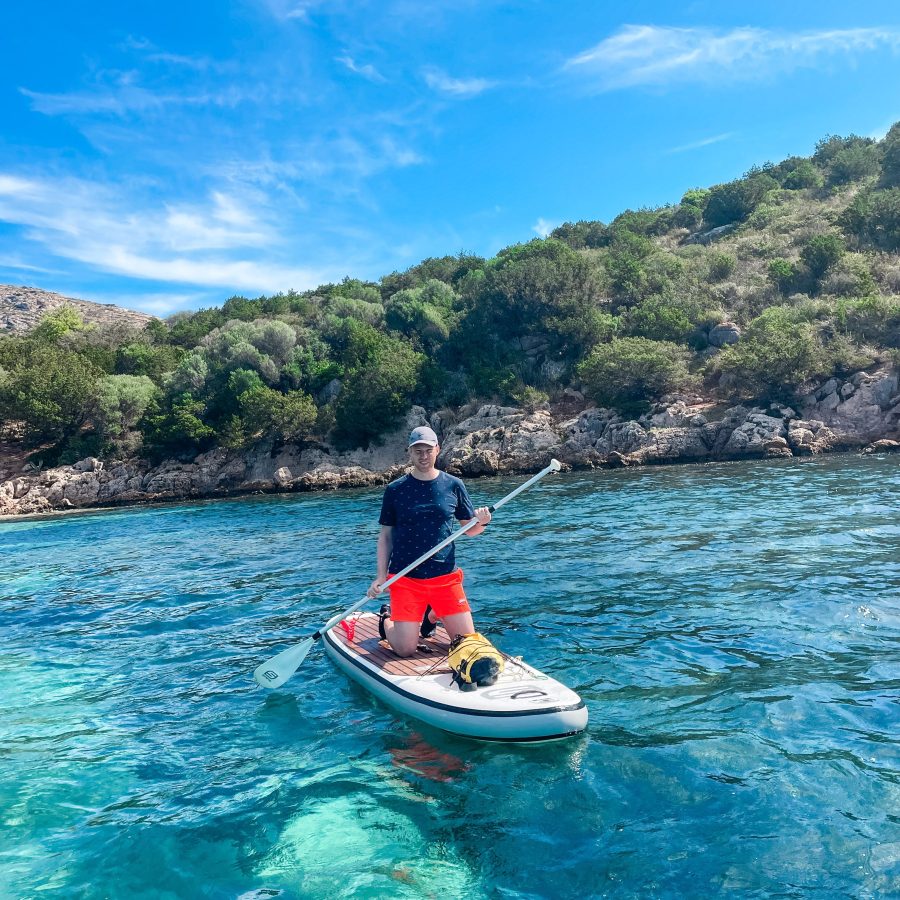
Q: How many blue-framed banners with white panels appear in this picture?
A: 0